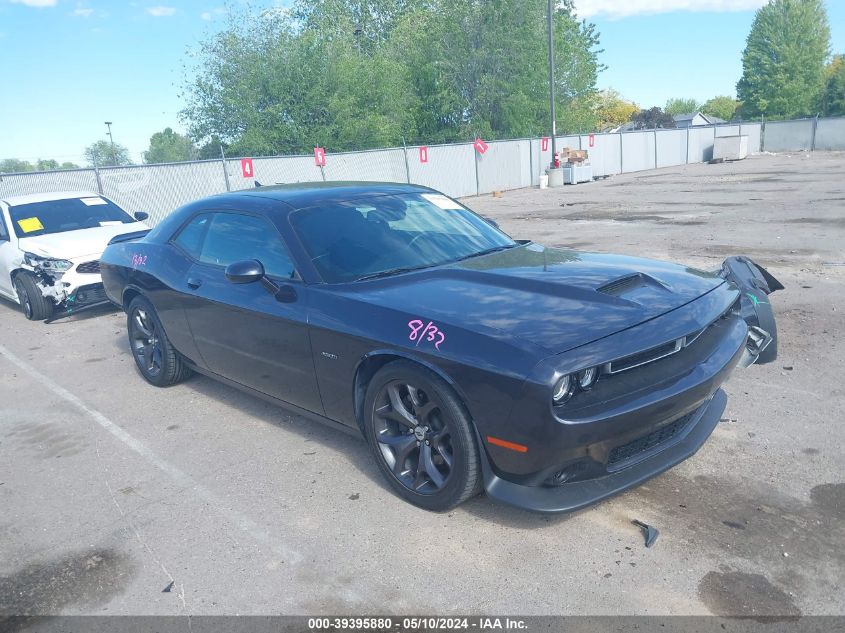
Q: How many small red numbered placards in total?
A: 6